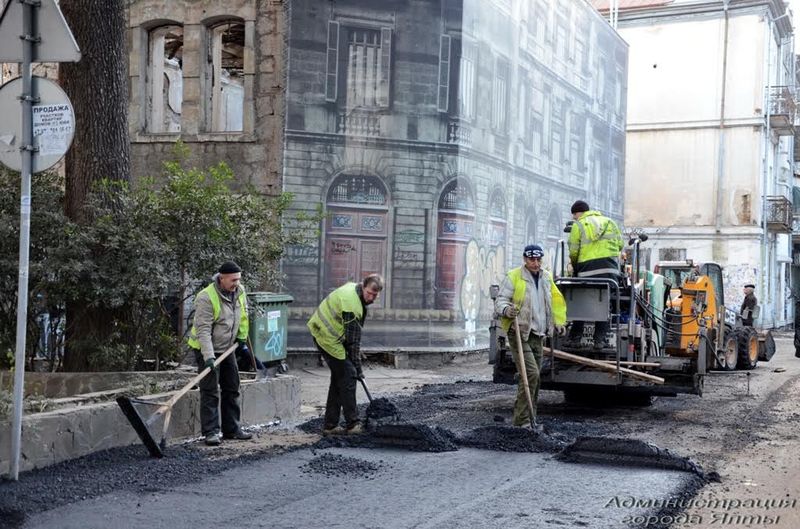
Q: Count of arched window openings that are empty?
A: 2